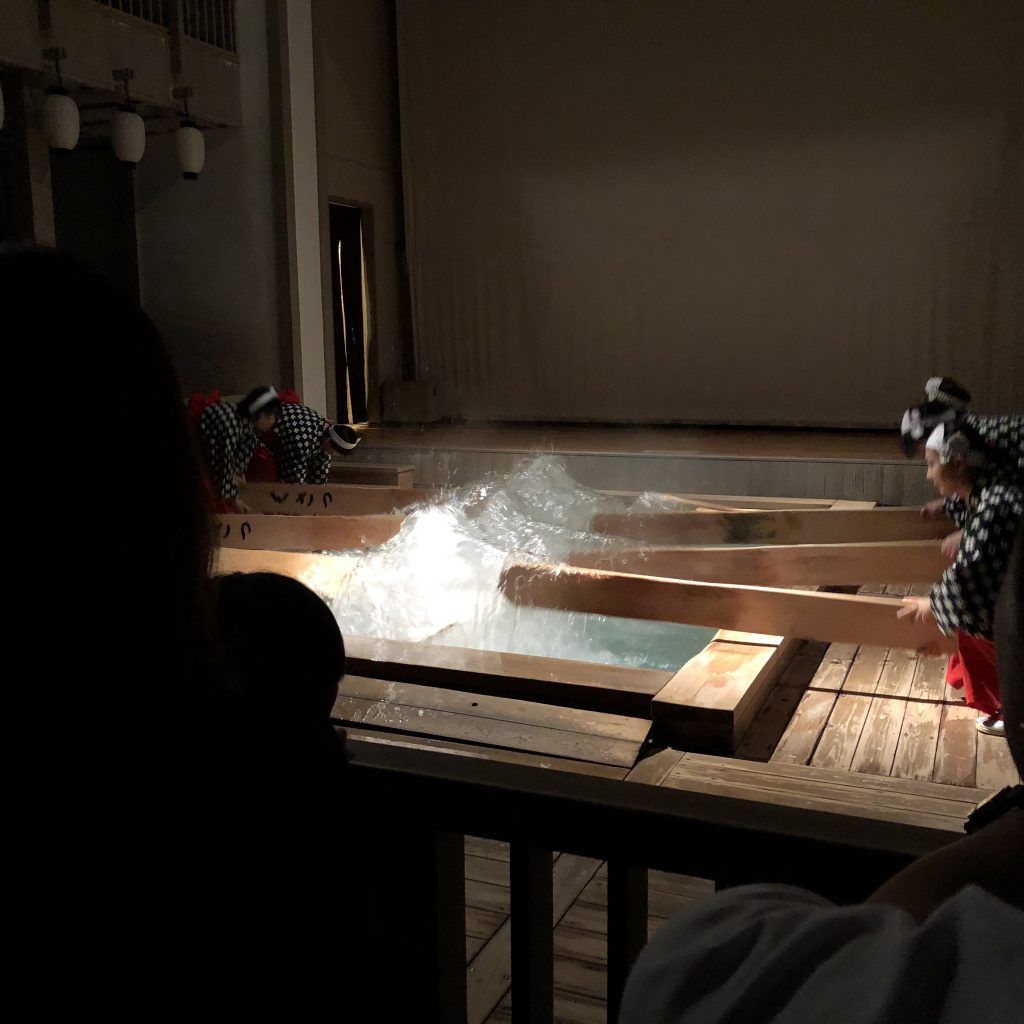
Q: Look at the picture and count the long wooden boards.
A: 6